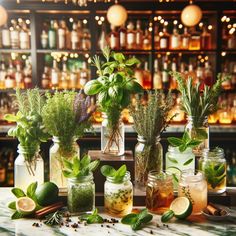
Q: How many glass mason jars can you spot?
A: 11